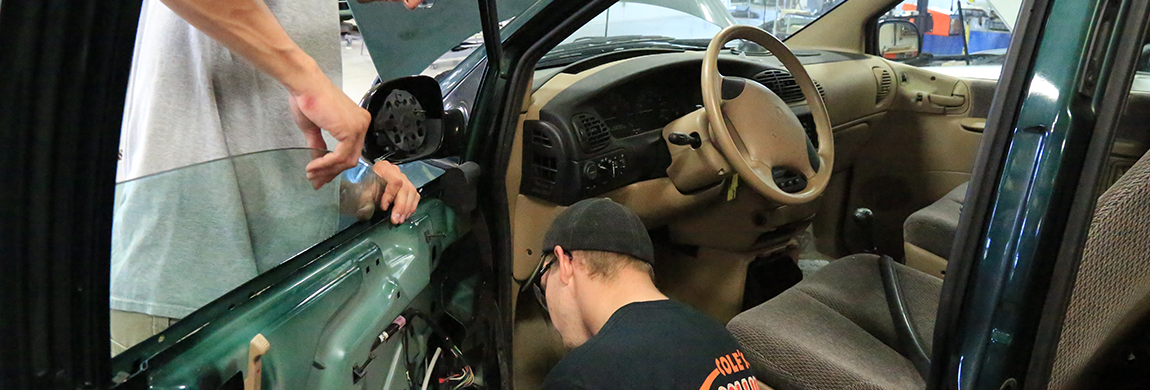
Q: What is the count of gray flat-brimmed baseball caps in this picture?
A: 1